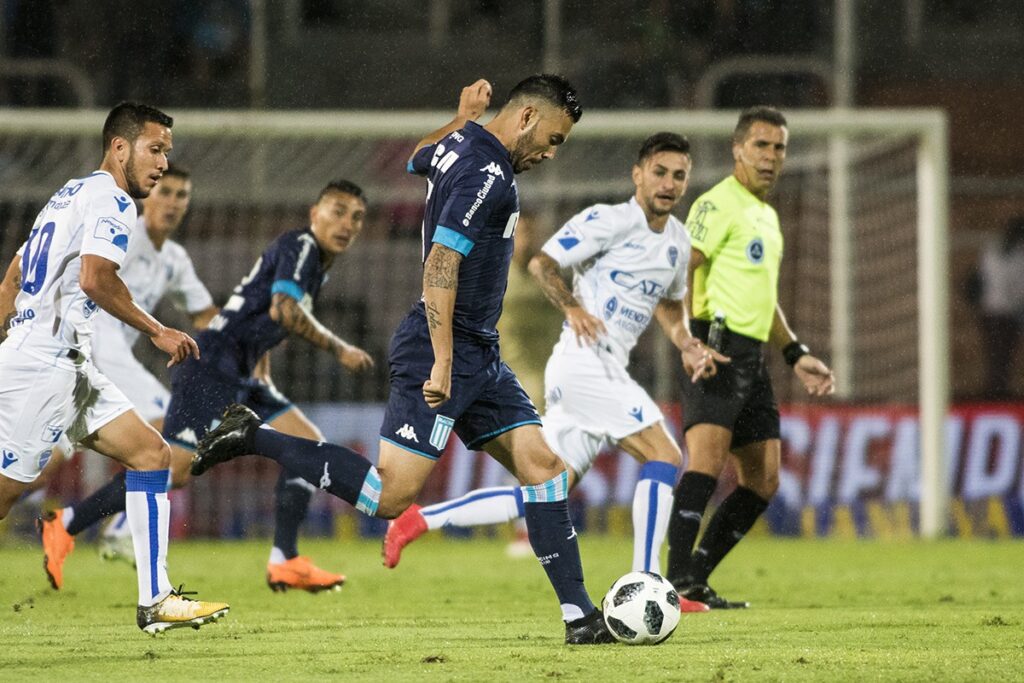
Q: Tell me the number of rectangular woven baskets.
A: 0